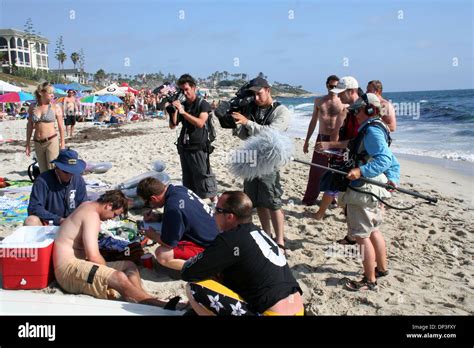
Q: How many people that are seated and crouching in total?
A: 4